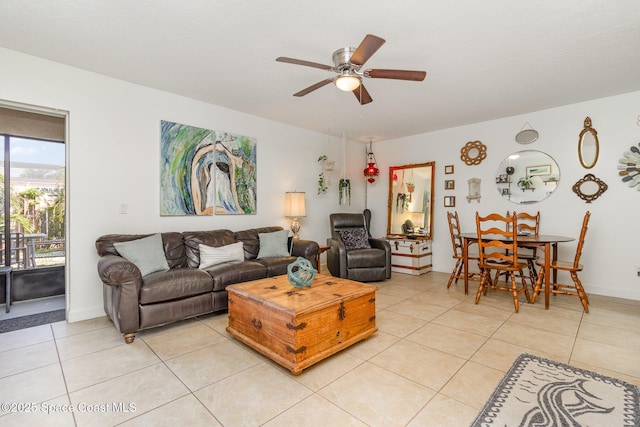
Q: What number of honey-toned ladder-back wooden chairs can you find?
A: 4